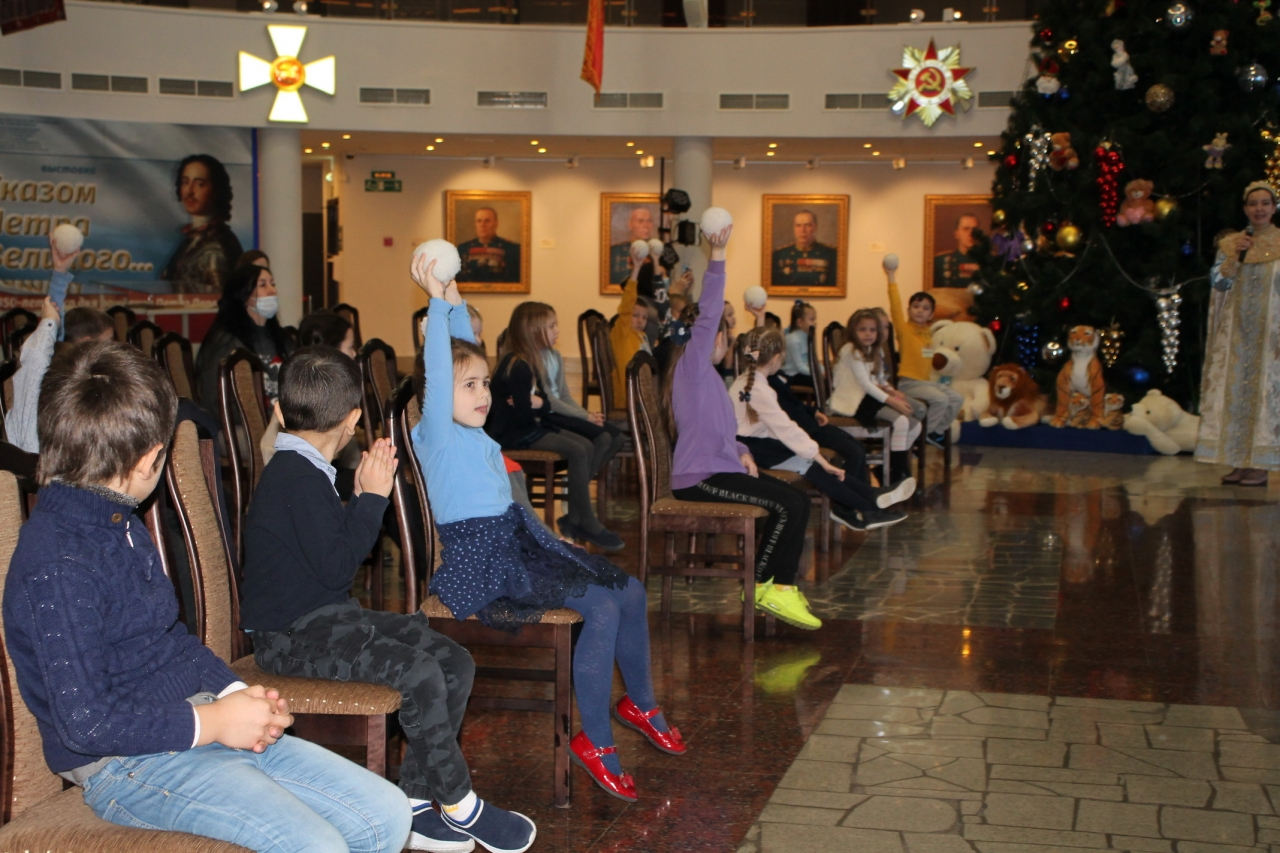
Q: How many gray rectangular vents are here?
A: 9